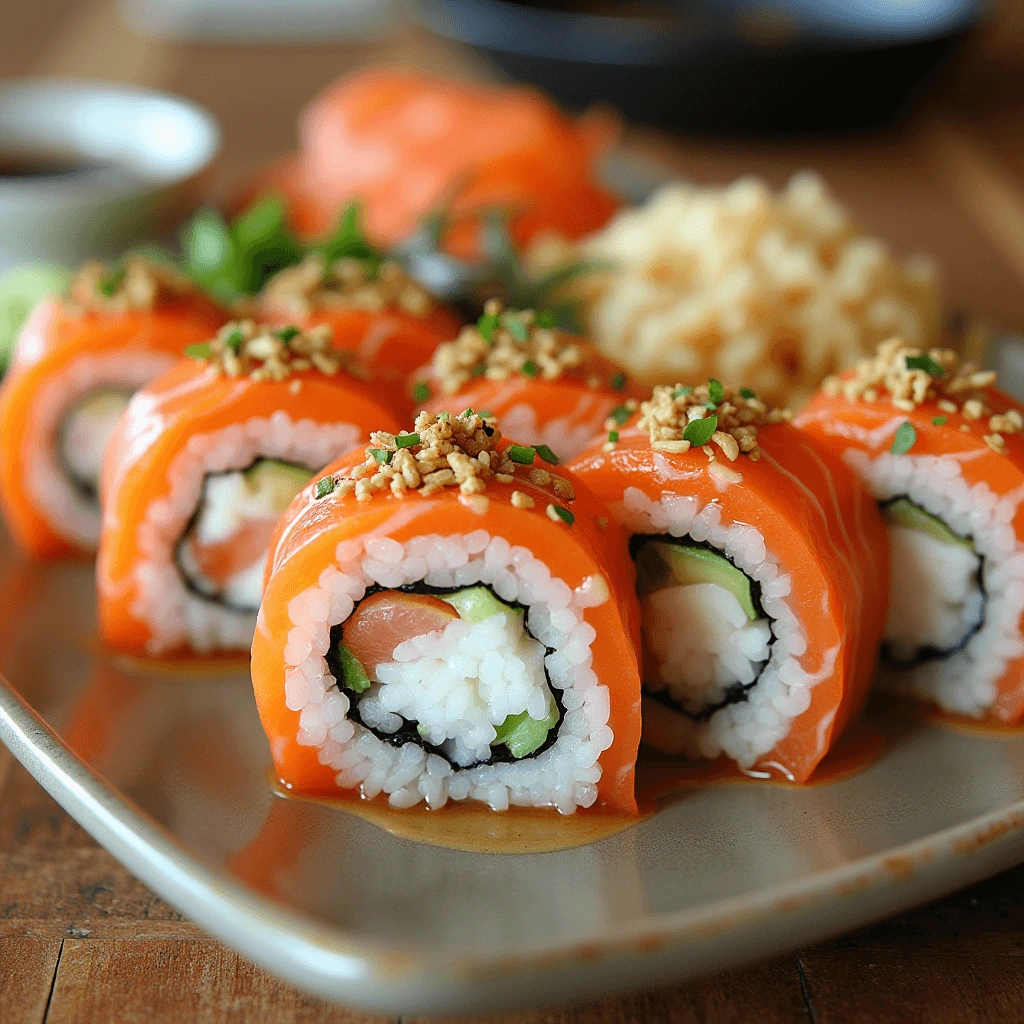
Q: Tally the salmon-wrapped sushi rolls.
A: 7